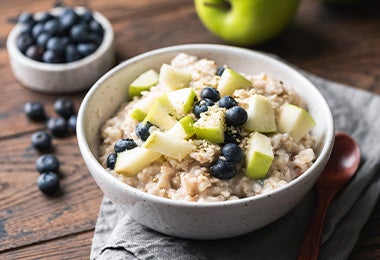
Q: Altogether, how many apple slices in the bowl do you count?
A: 13